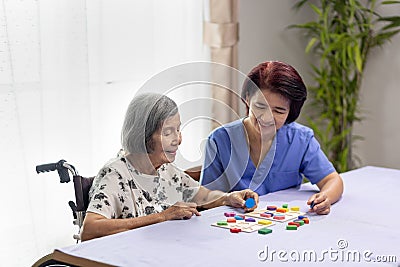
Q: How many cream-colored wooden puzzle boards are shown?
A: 2